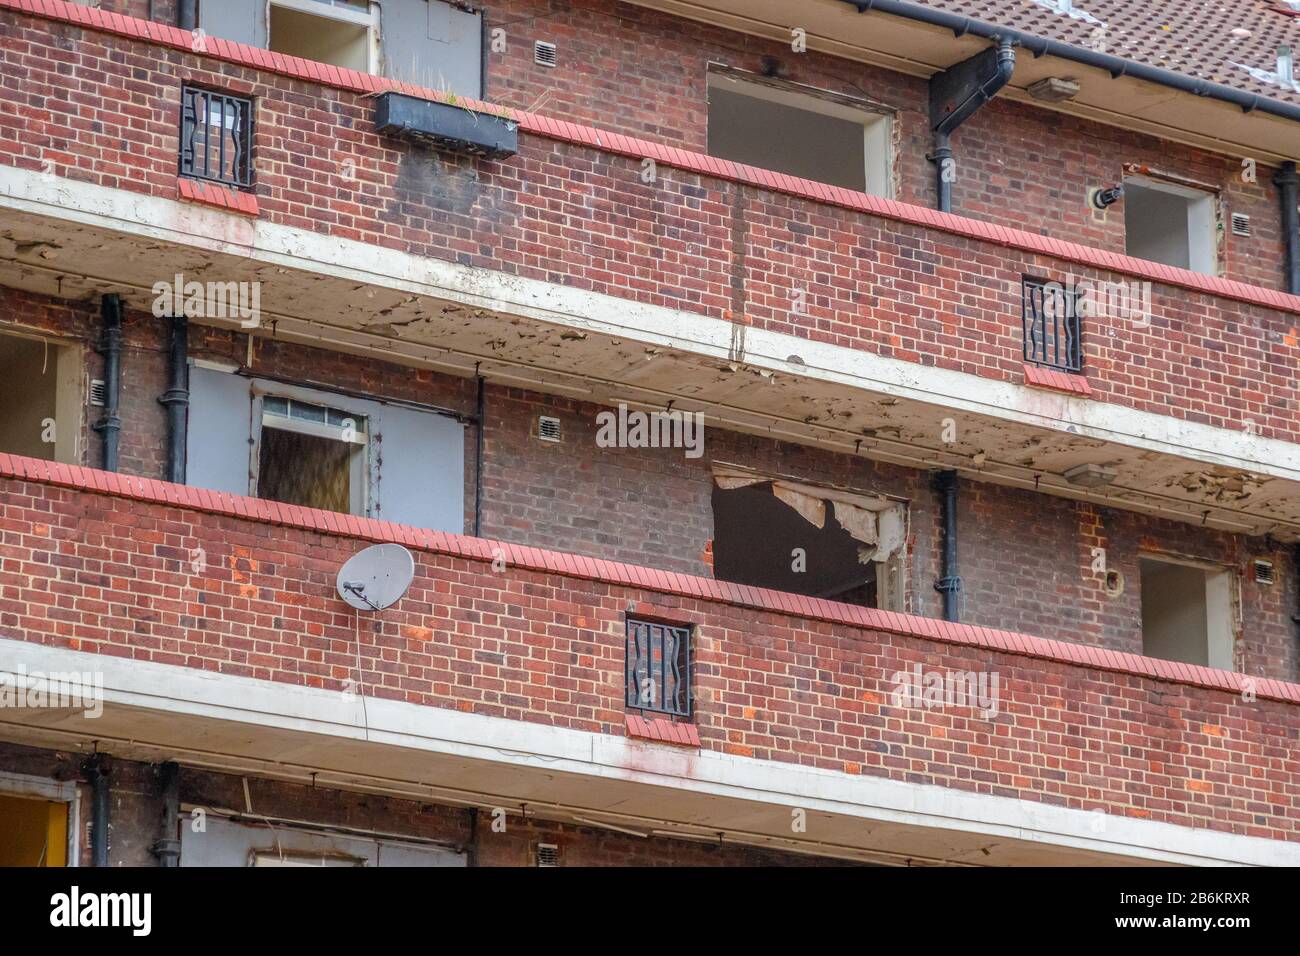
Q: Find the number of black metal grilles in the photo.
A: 3